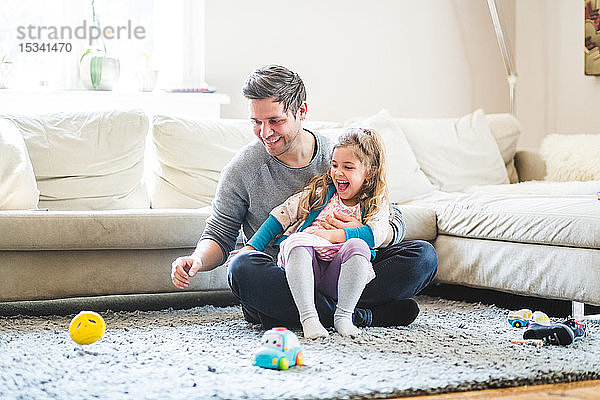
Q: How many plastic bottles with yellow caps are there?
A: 0